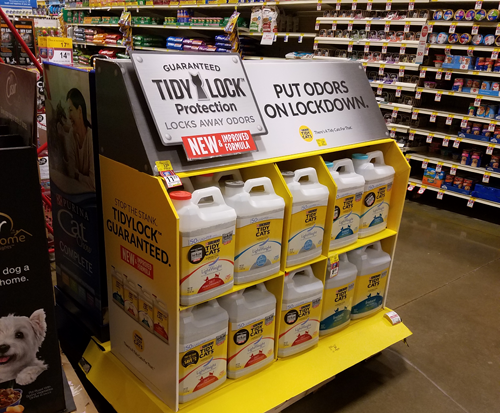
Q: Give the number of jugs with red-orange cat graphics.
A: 4